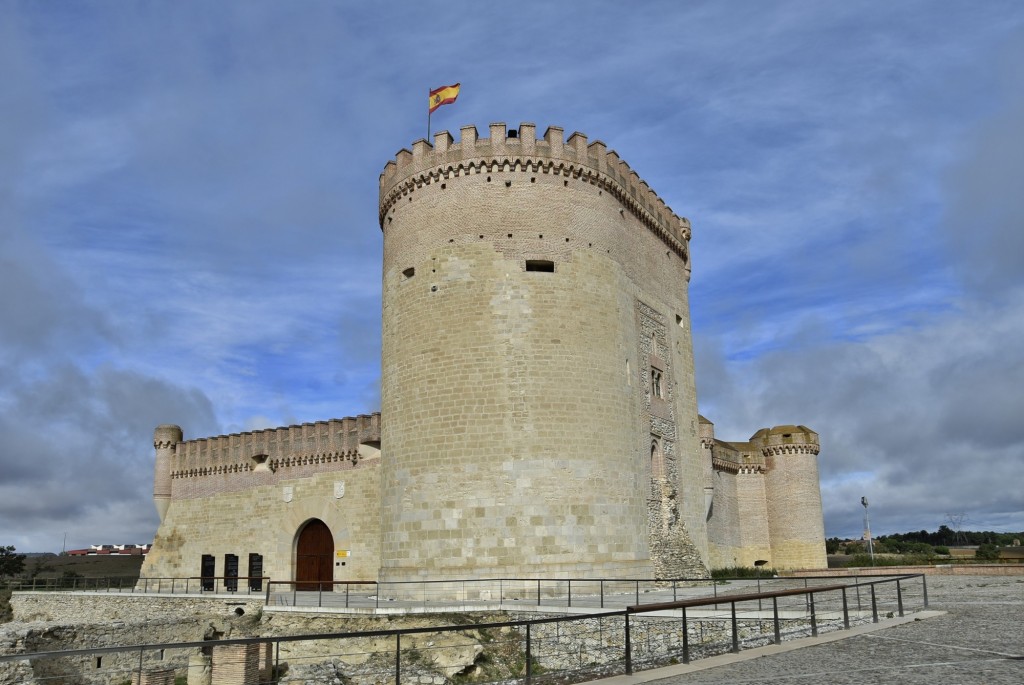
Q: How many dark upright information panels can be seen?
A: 3